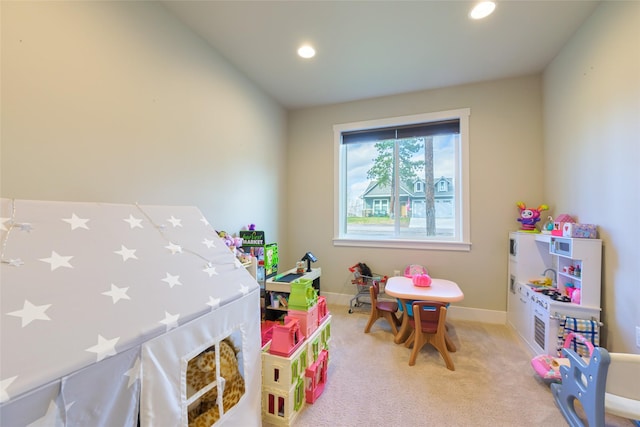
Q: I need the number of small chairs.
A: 2